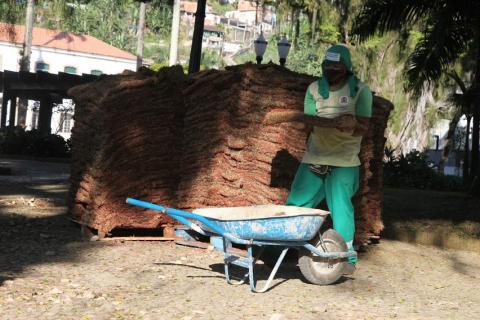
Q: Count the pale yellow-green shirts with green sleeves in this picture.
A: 1